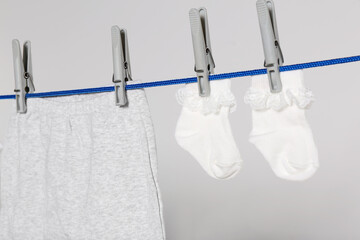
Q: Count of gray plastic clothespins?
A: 4